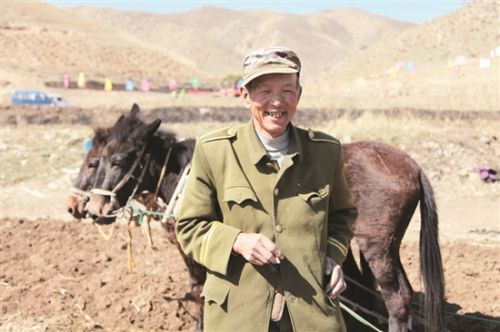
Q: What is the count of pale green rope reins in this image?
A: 1